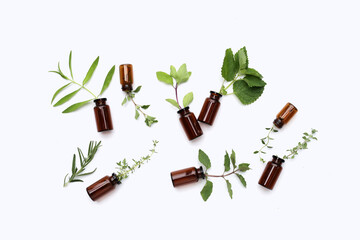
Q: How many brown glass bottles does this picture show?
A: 8